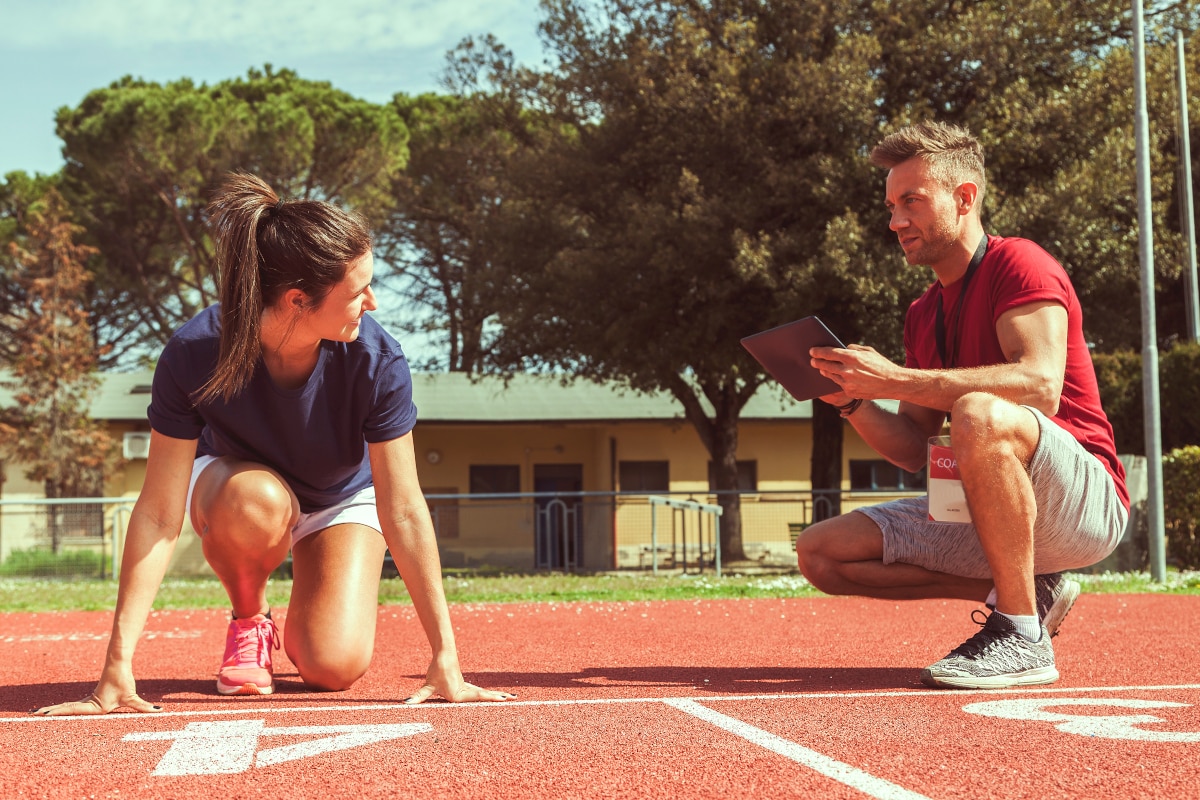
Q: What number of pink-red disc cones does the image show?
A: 0